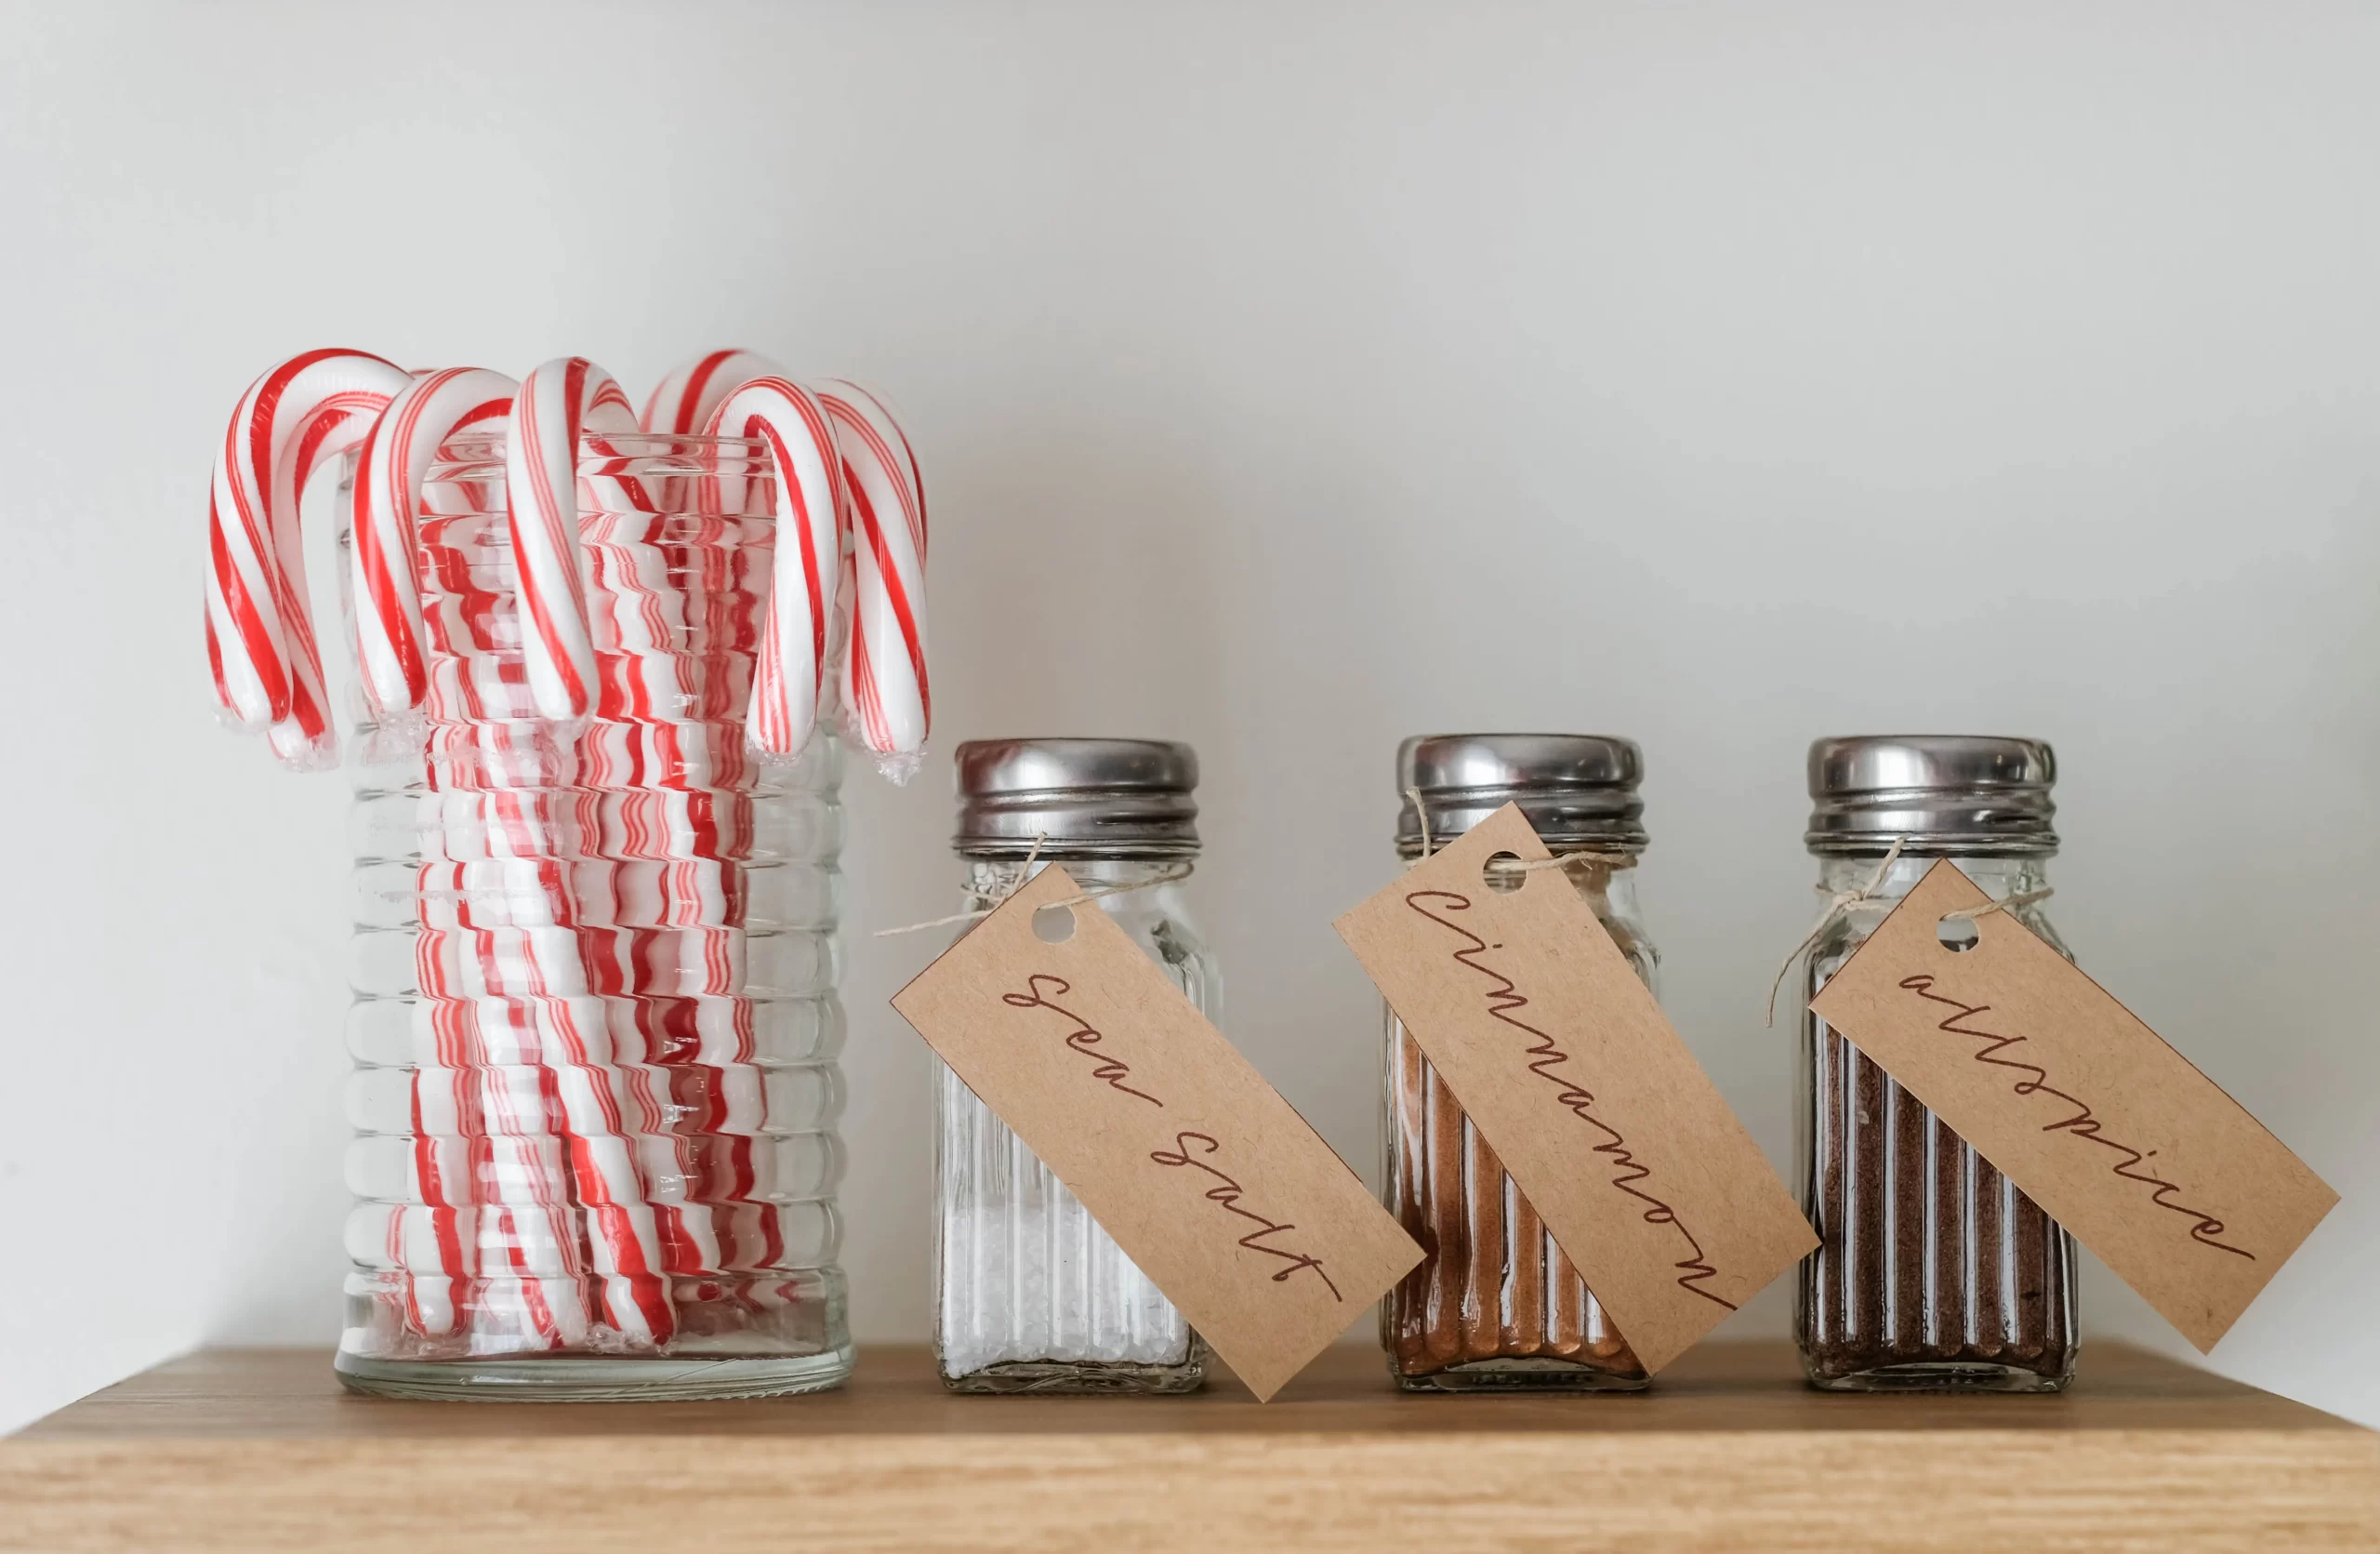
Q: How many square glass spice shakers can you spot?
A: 3